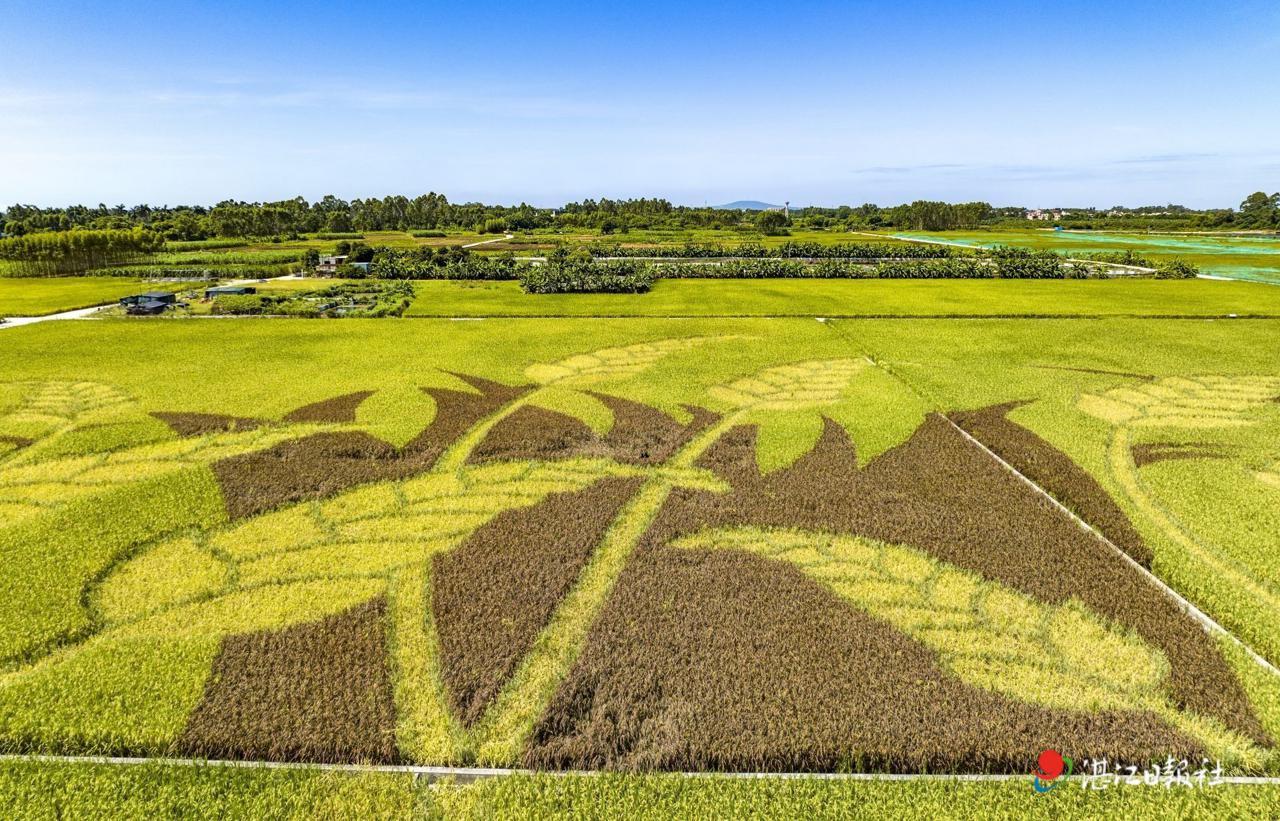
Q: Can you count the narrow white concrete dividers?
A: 2